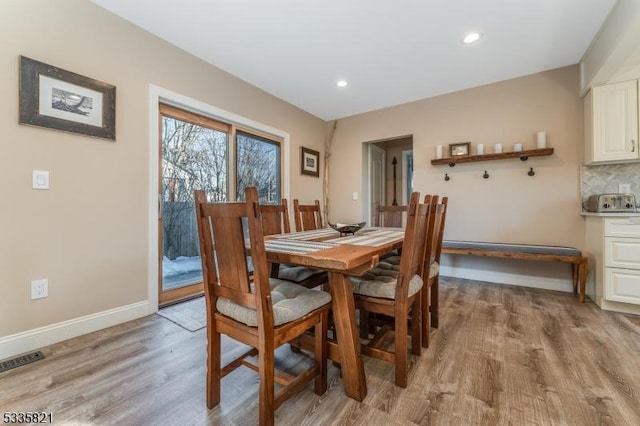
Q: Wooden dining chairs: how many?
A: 6